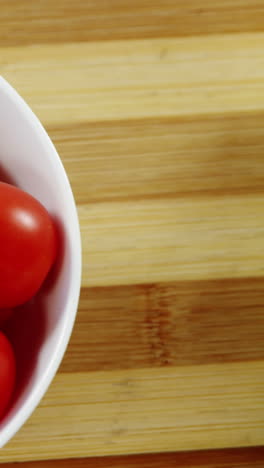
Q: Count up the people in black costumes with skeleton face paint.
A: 0